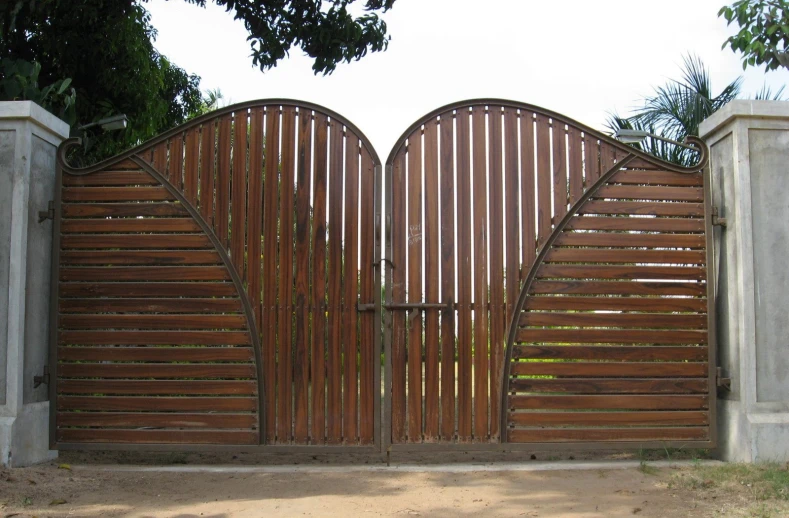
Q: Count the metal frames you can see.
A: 2